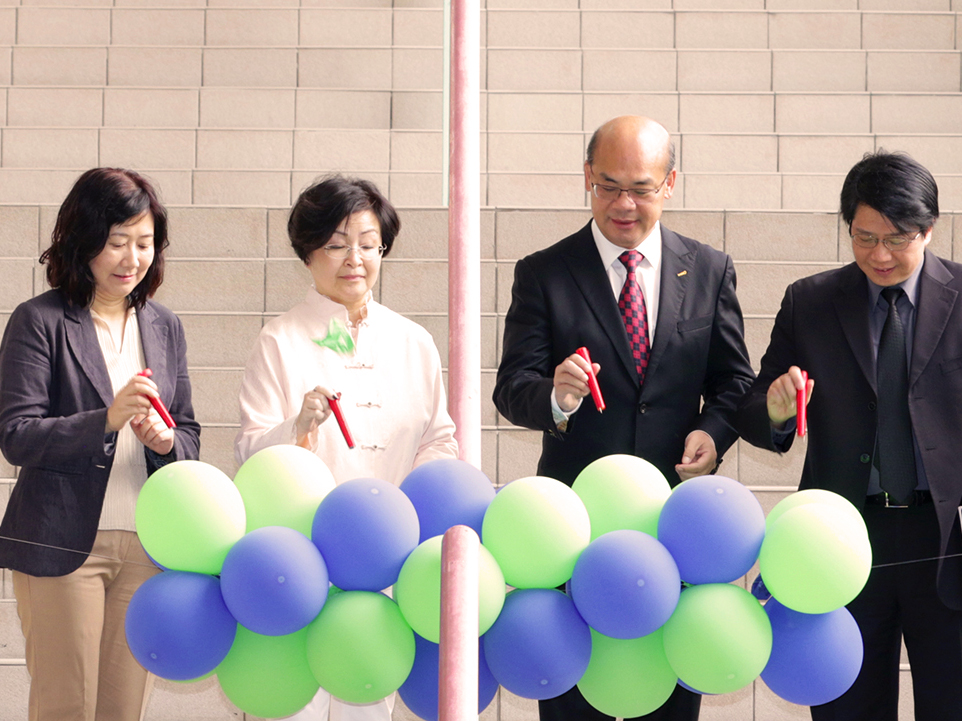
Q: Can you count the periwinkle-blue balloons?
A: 9